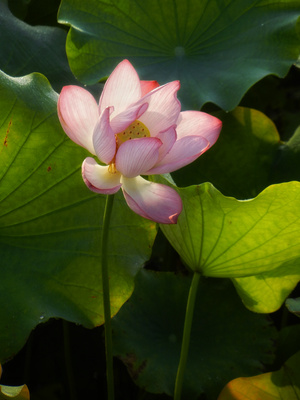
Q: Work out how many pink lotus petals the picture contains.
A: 12